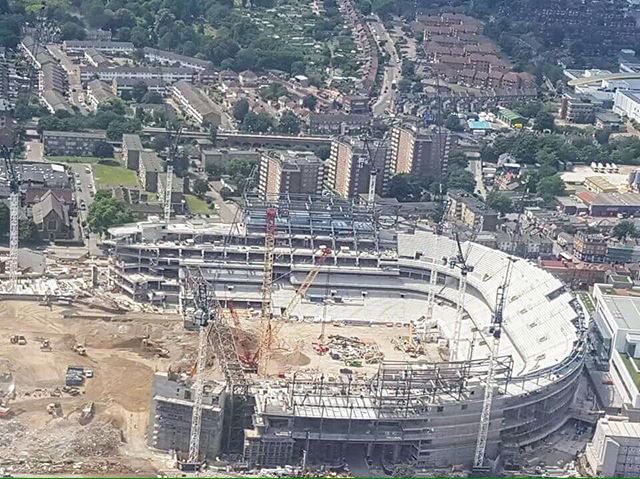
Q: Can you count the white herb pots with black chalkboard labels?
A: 0